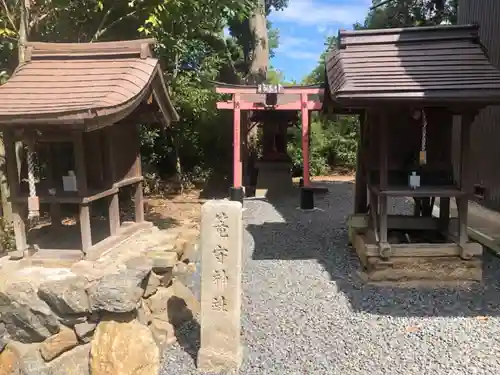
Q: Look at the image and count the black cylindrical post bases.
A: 2